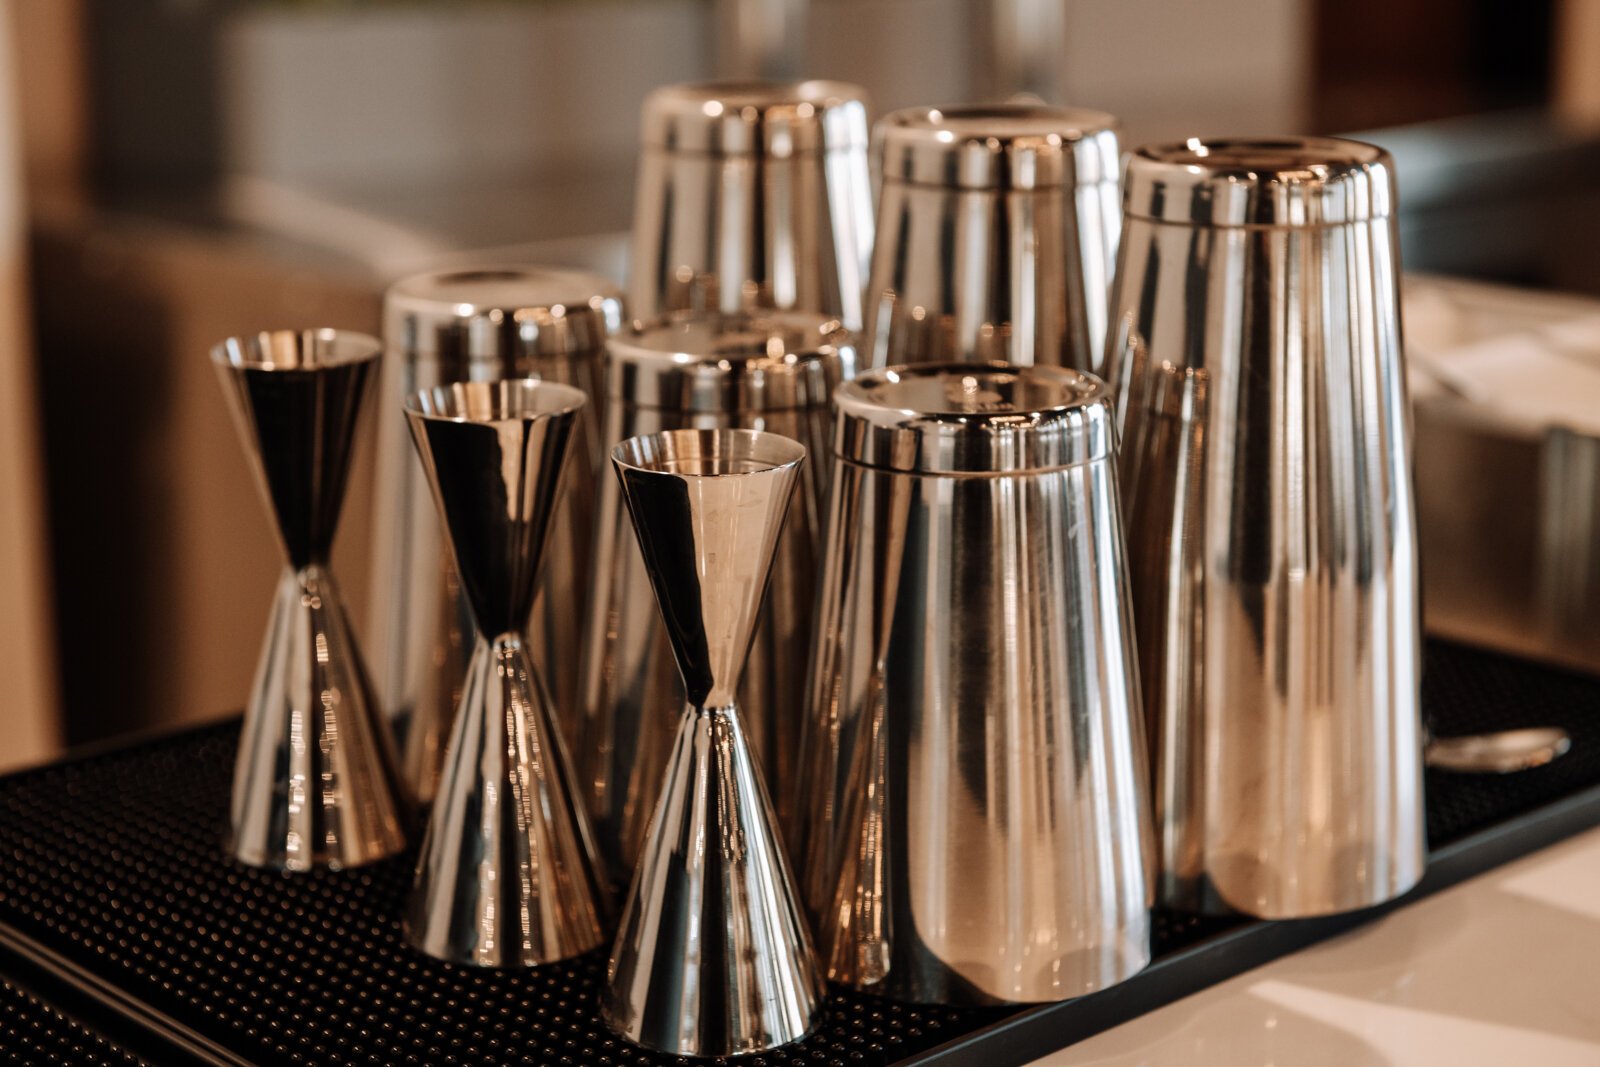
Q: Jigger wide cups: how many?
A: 3